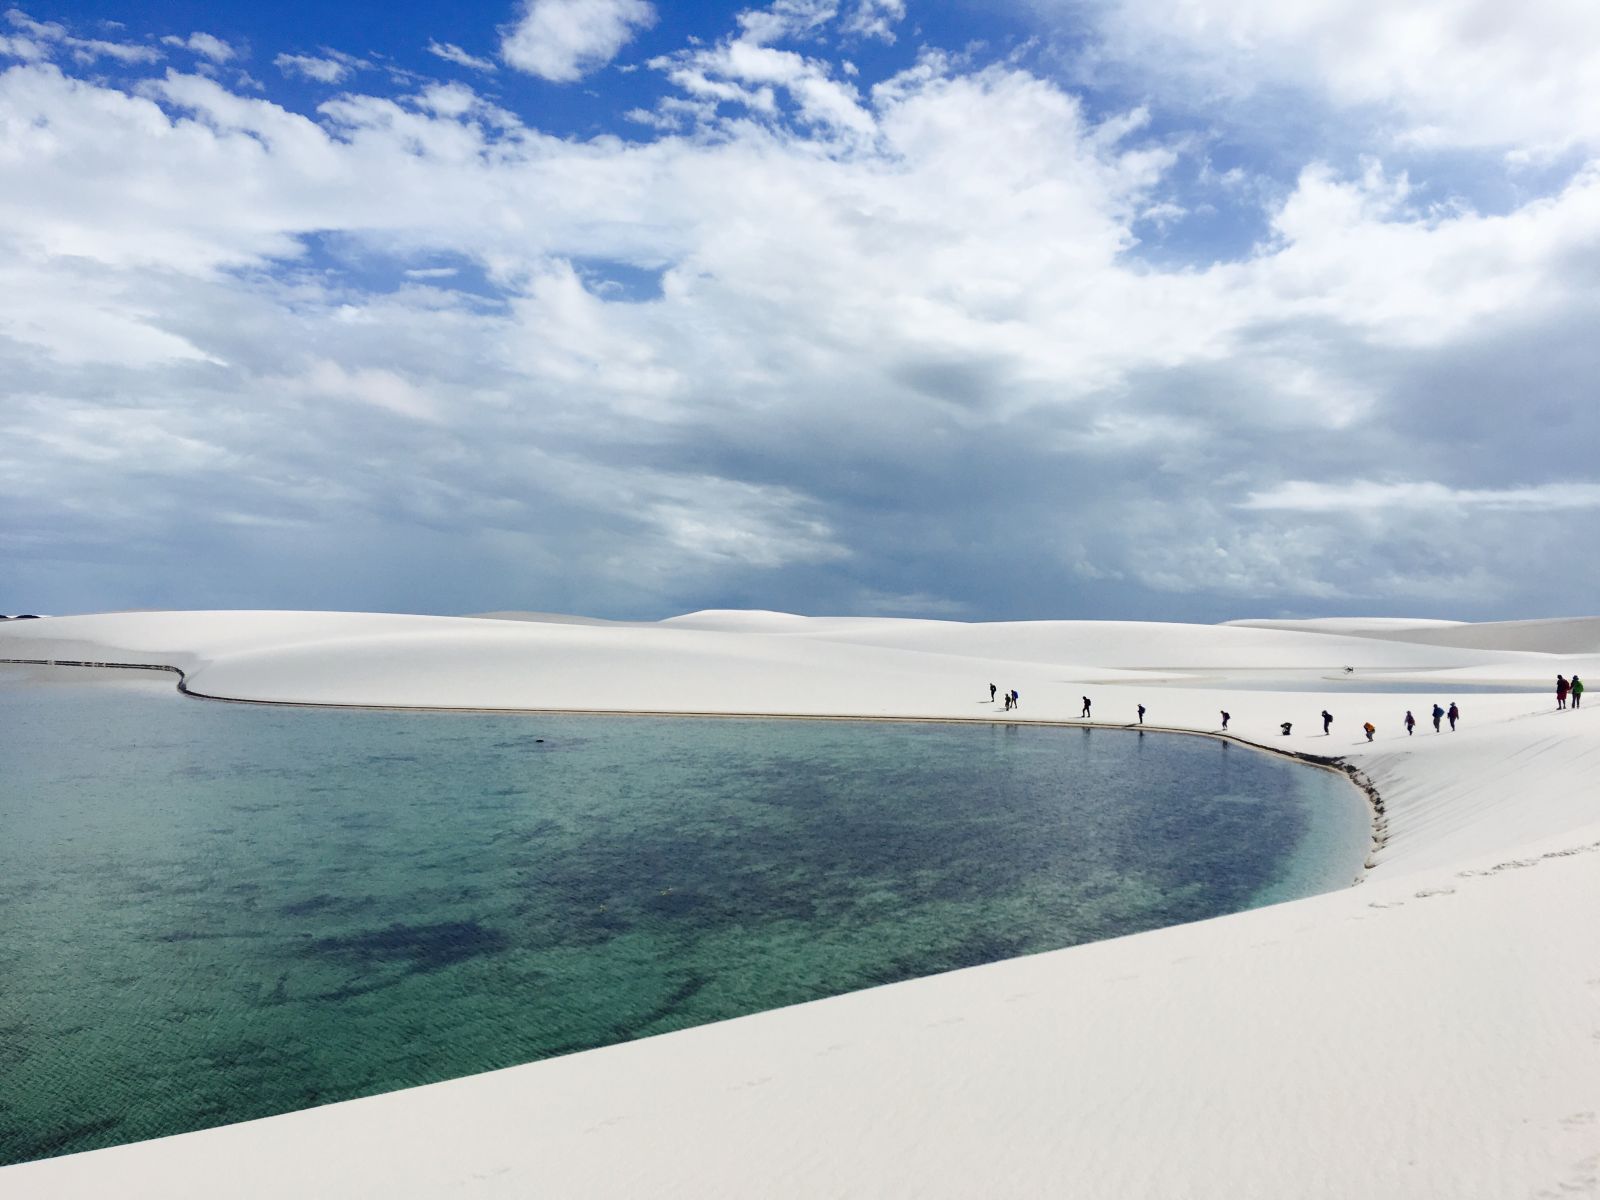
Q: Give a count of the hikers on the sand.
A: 14